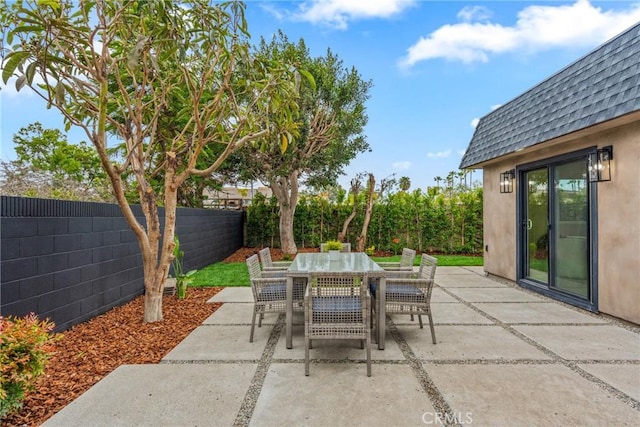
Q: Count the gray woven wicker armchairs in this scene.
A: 6